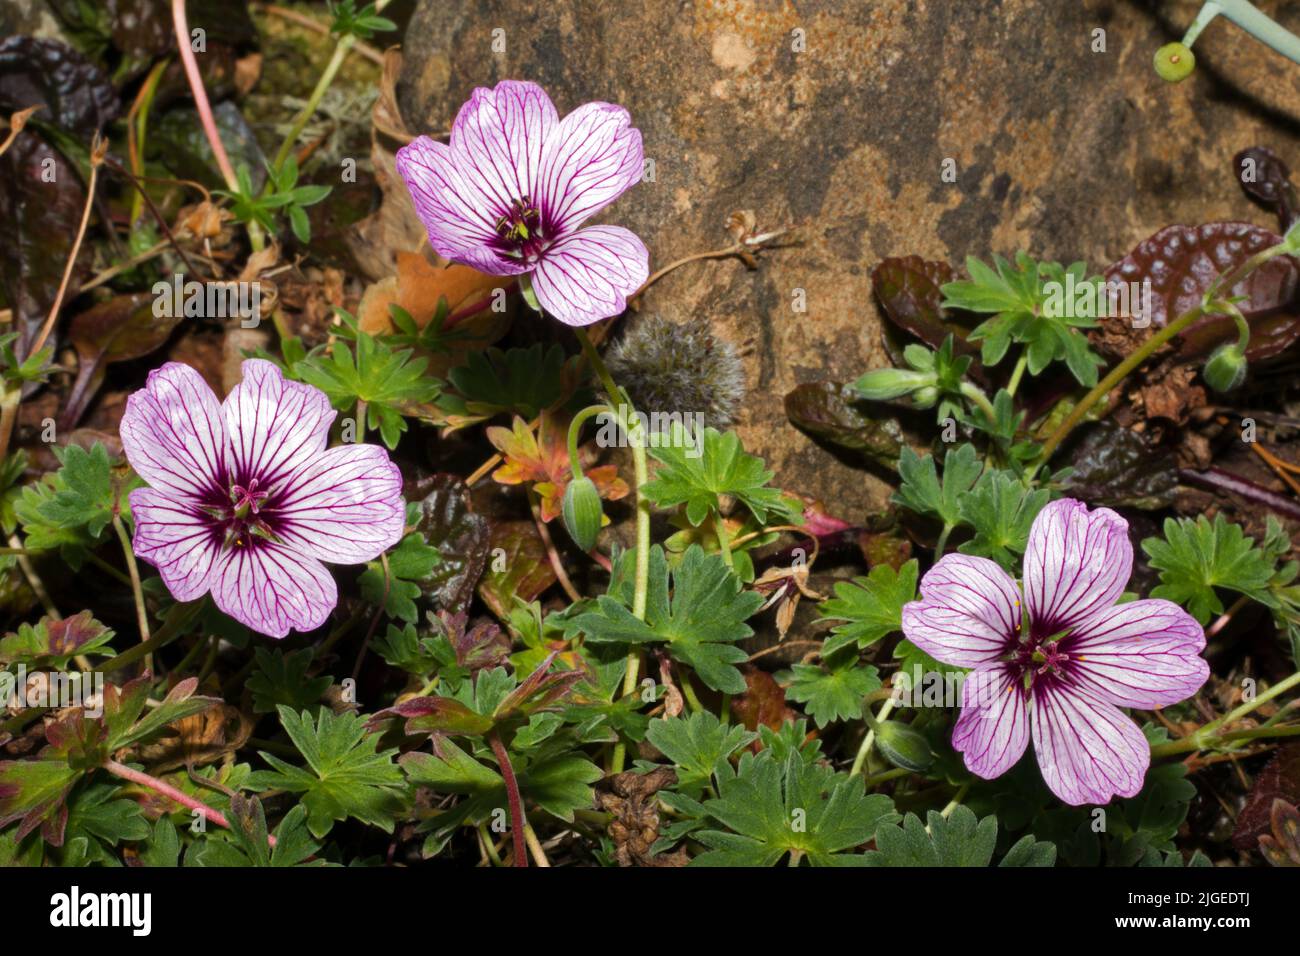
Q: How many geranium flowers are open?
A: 3